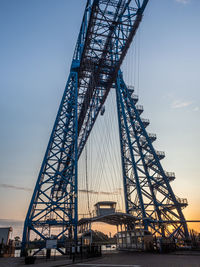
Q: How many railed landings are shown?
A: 8